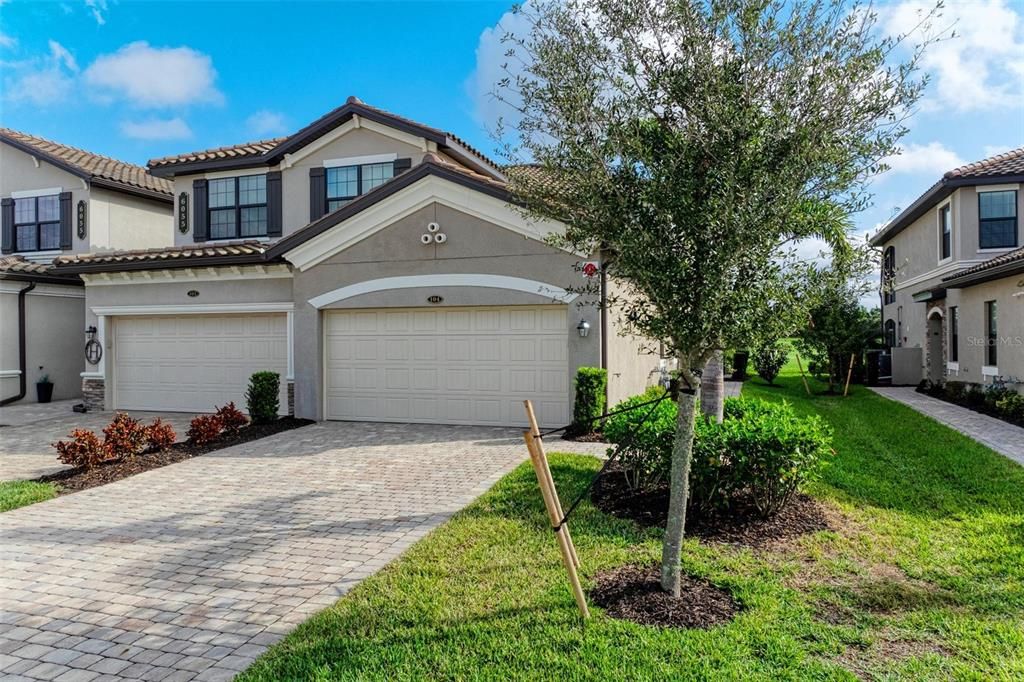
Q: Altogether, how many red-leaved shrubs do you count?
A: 5